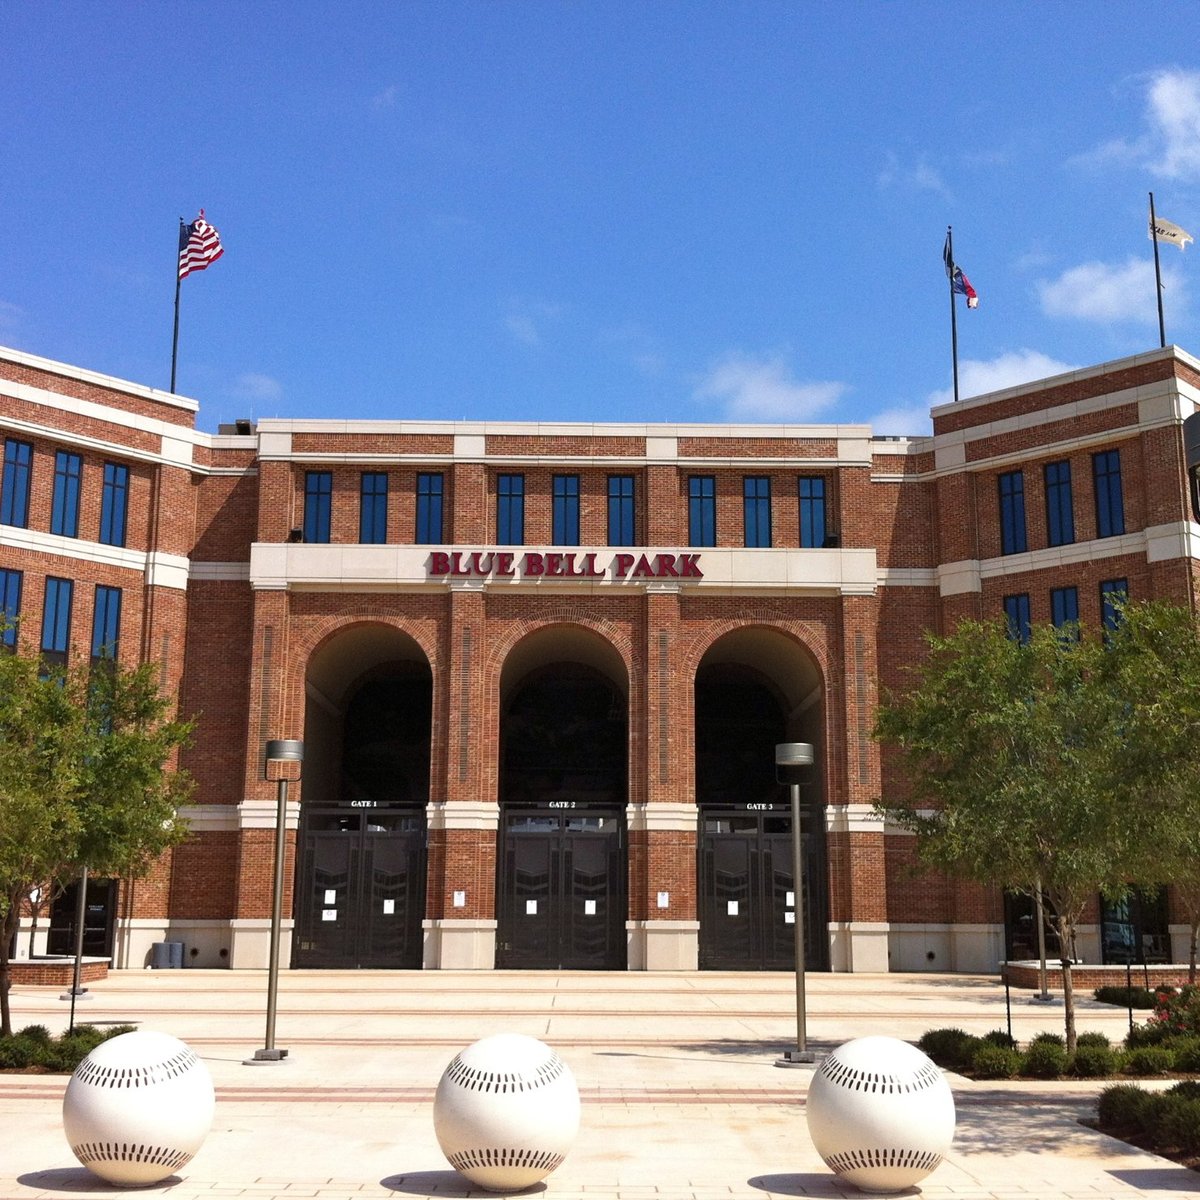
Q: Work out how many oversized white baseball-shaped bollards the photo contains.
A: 3